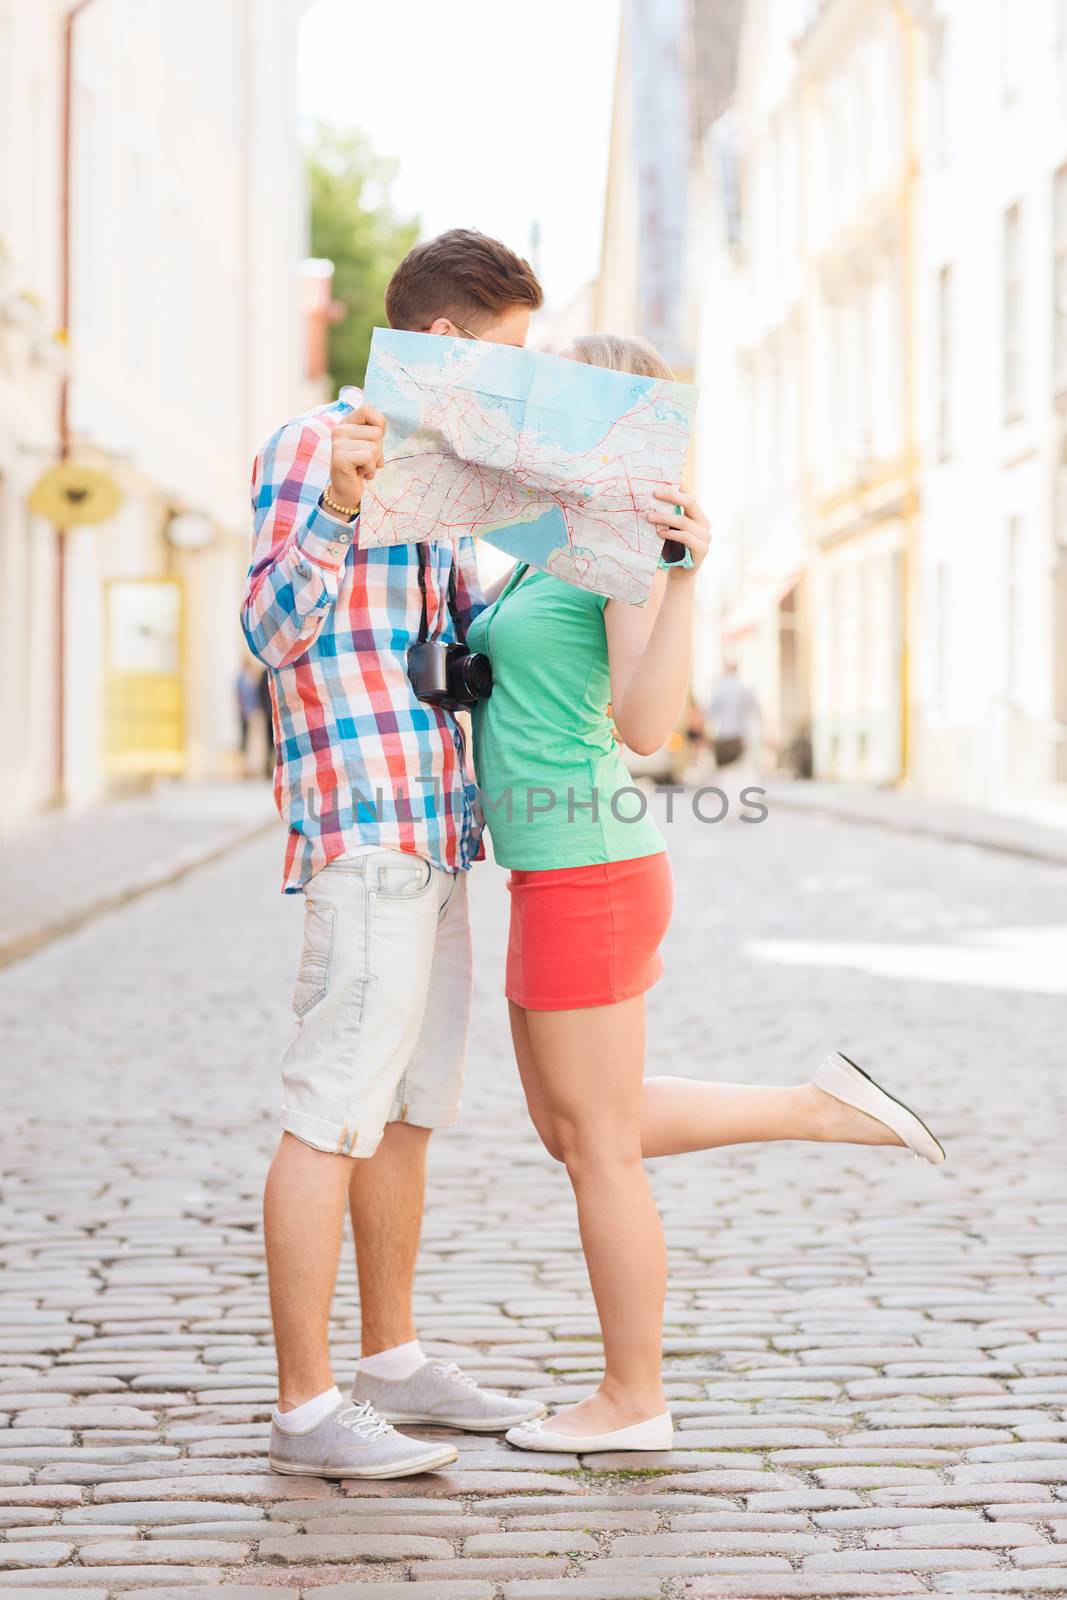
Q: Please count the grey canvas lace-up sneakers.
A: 2